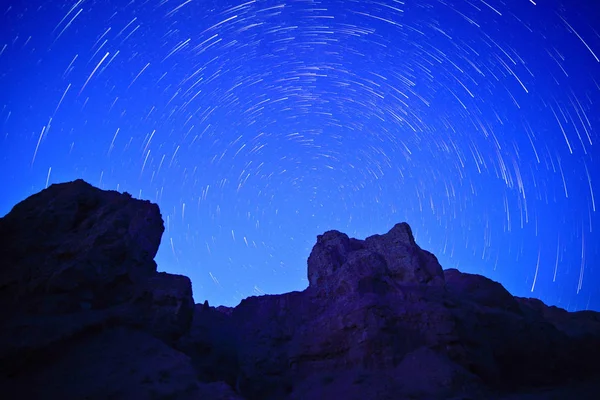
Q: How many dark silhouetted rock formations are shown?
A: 2